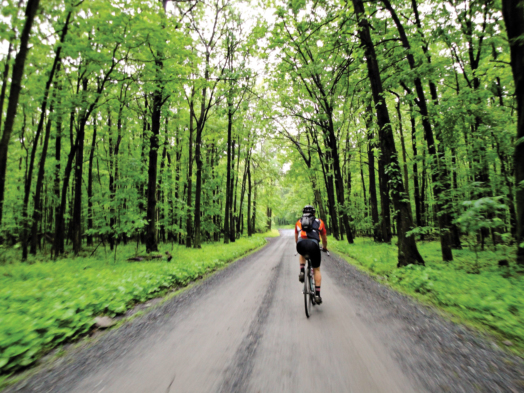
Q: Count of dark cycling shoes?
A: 2